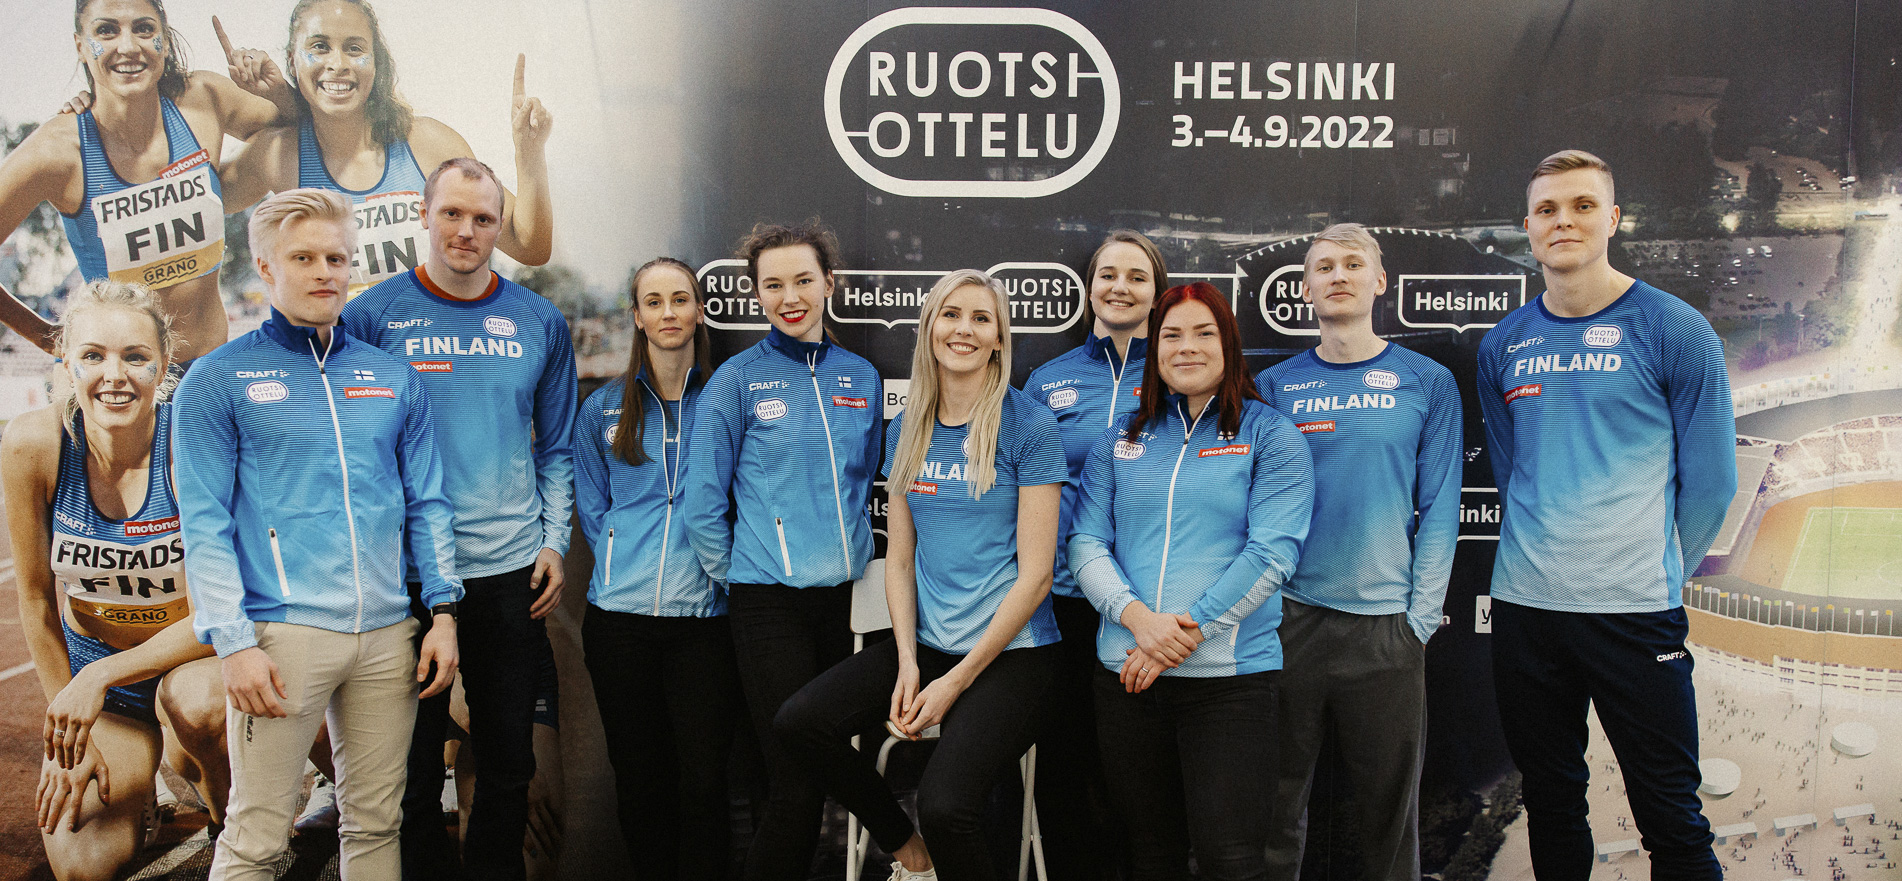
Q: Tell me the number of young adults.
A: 9